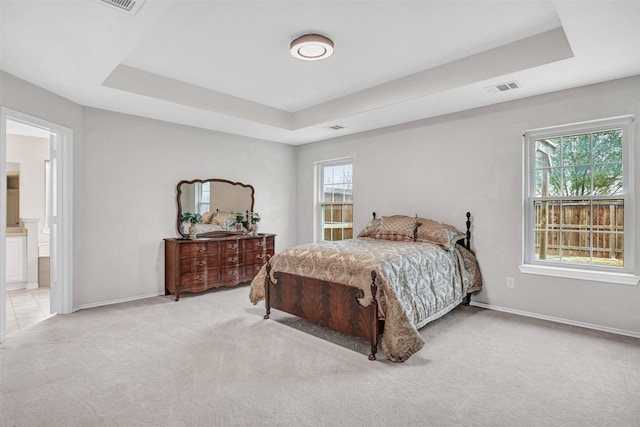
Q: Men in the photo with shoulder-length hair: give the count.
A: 0